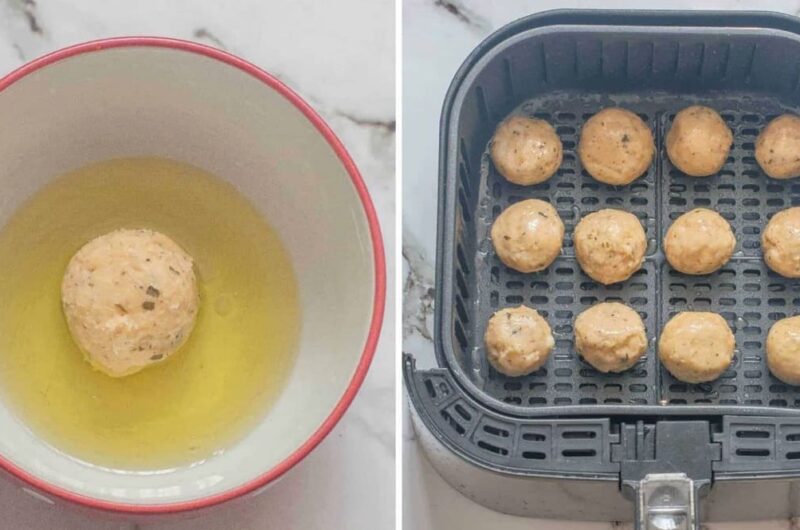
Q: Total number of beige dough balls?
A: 13